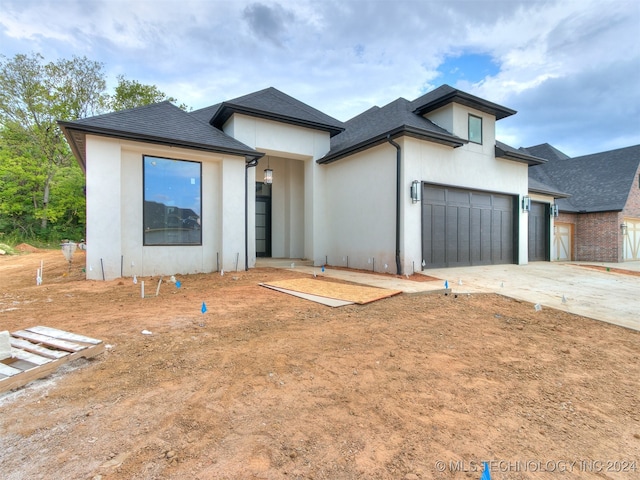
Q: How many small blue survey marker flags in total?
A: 5